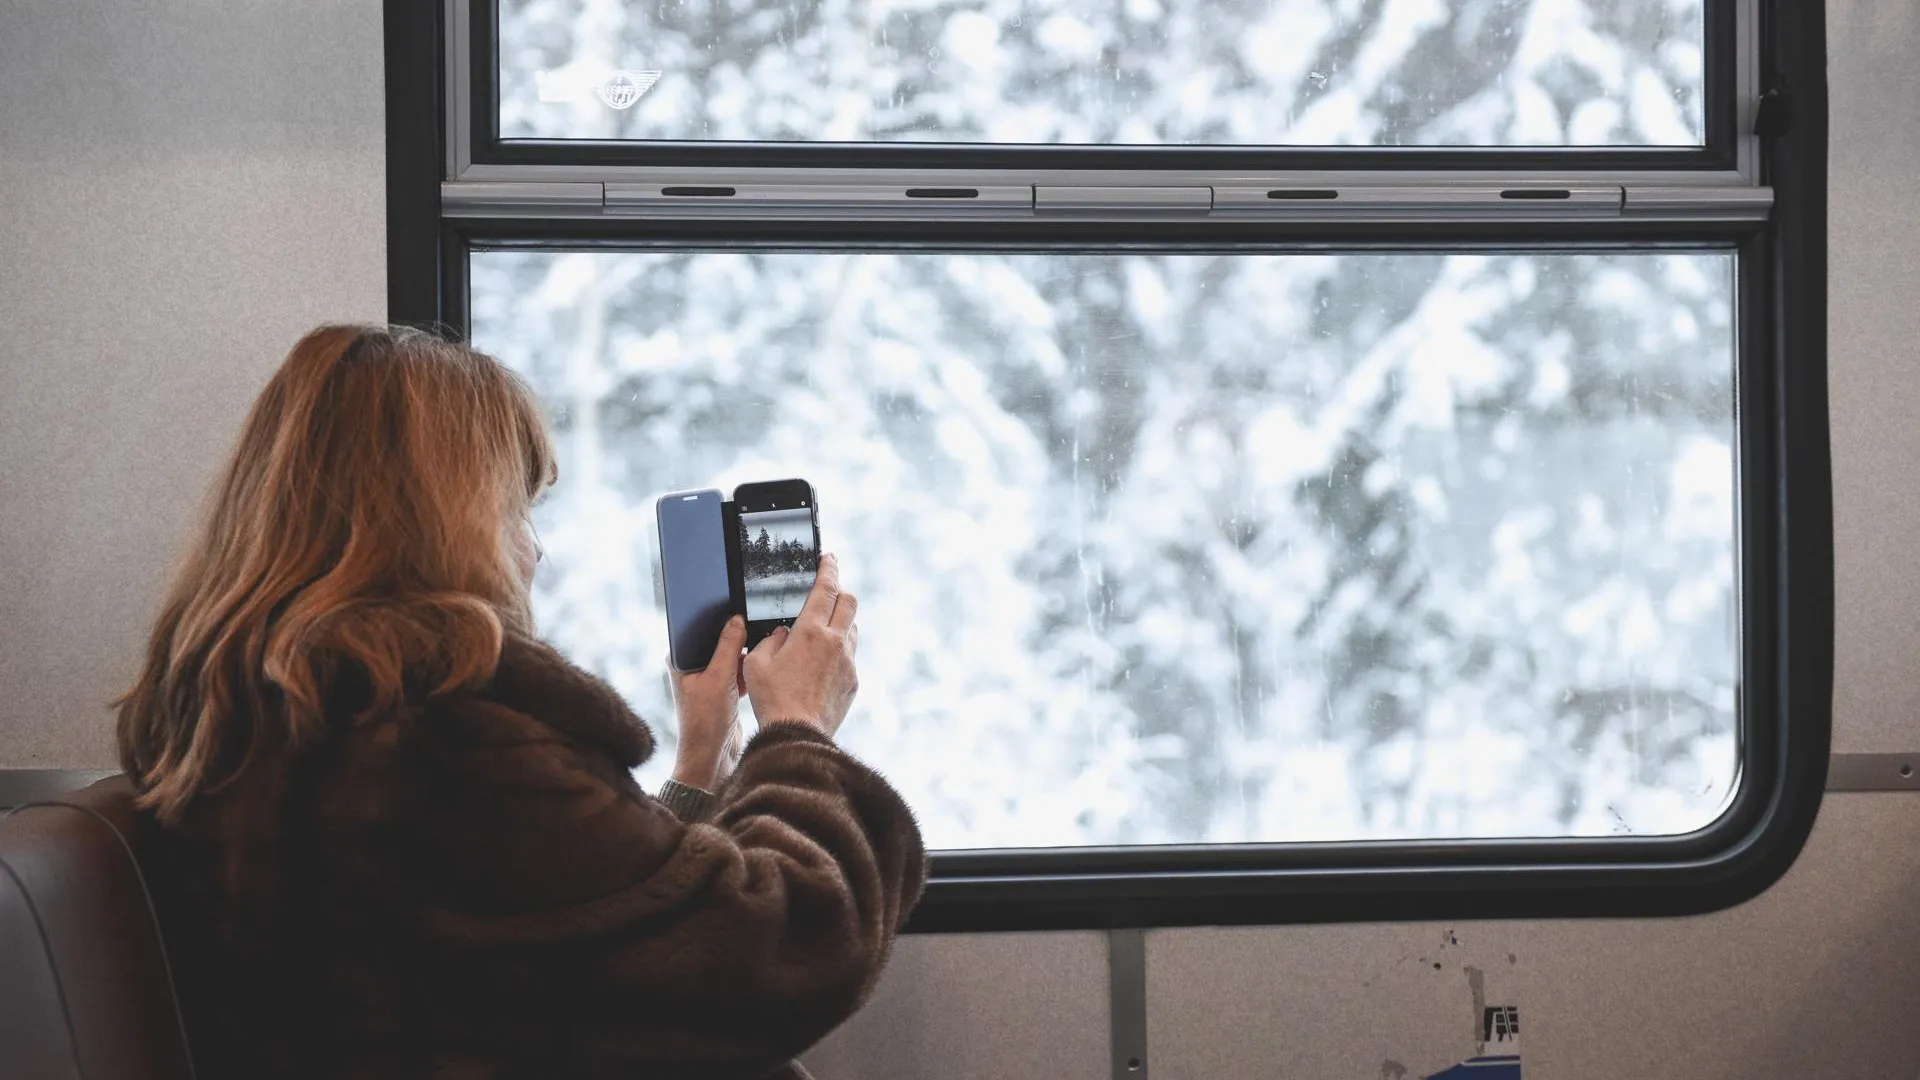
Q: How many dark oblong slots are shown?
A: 4